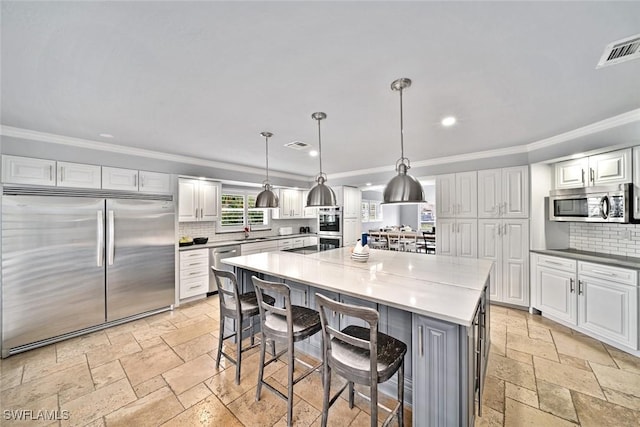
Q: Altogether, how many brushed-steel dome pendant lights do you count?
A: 3